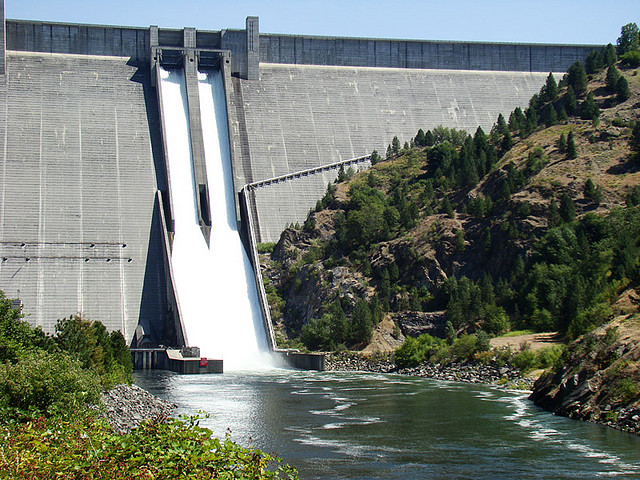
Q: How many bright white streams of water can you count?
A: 2